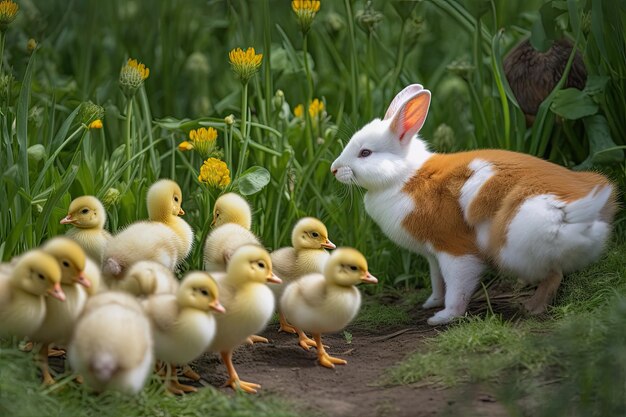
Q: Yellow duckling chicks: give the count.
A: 11